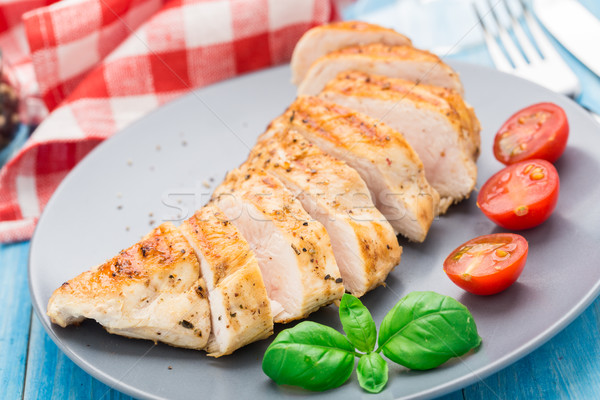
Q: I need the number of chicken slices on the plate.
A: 8